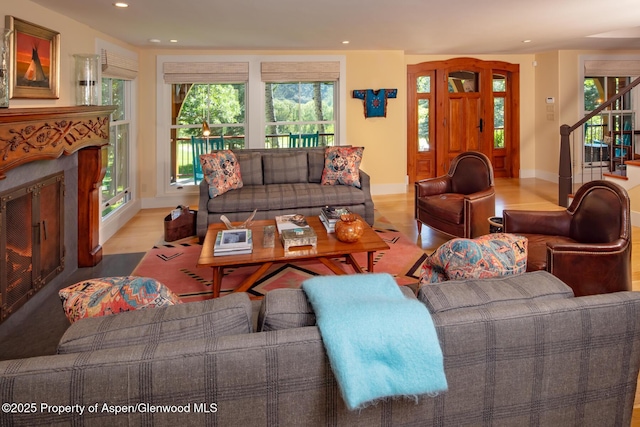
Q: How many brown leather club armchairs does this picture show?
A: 2